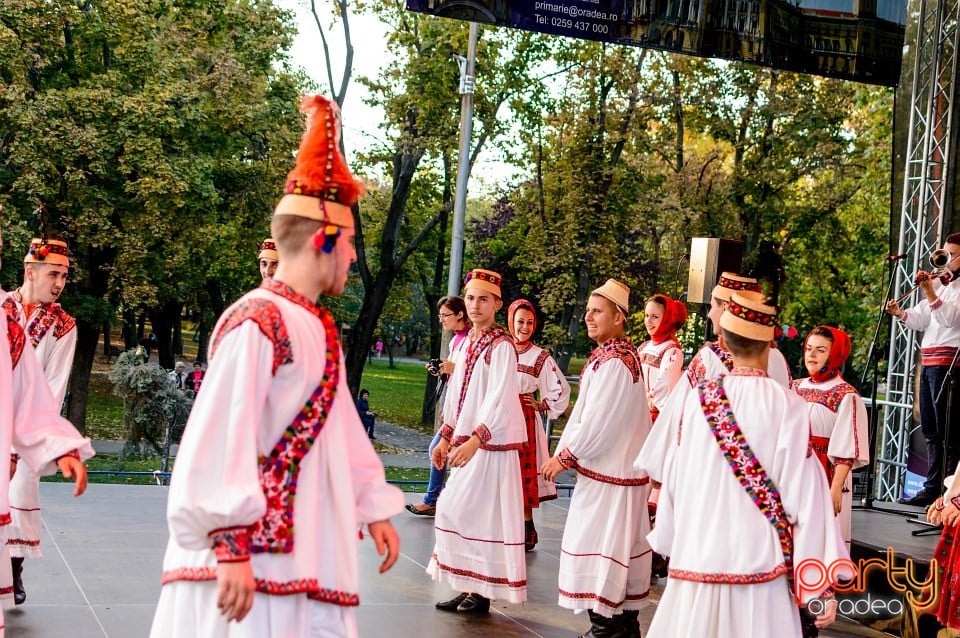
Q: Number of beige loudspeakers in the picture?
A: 1